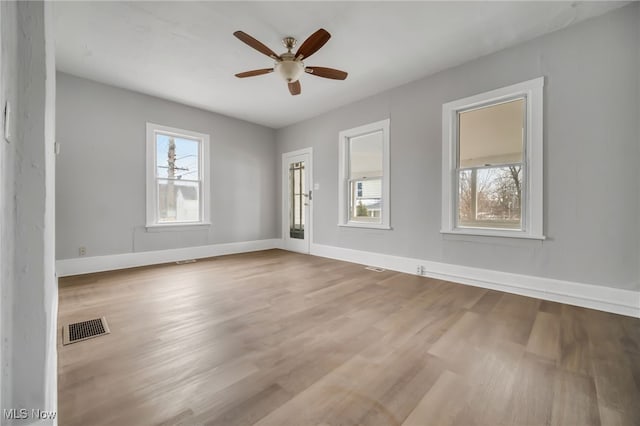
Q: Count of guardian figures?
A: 0